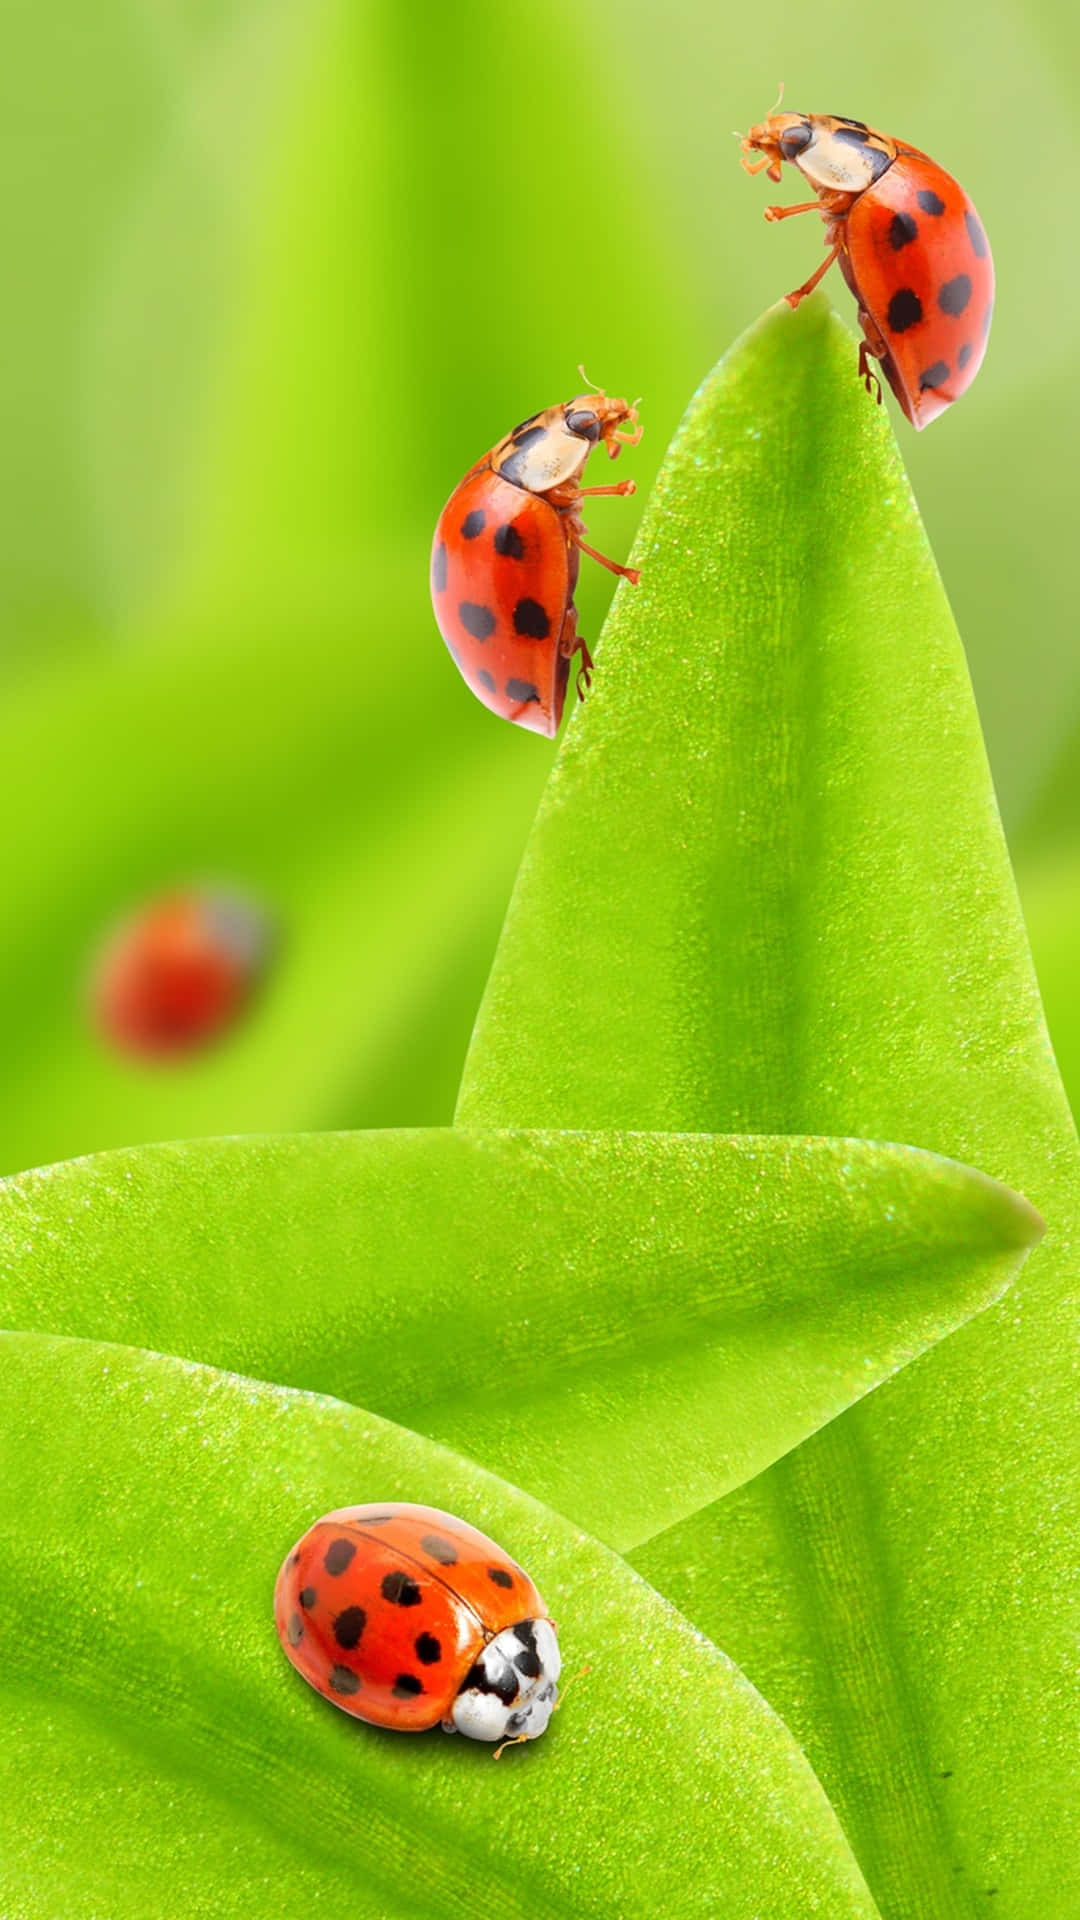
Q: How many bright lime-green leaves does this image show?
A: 3